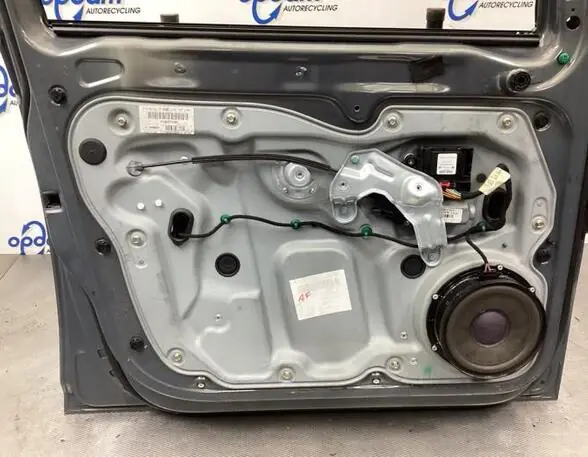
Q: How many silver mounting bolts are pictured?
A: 9